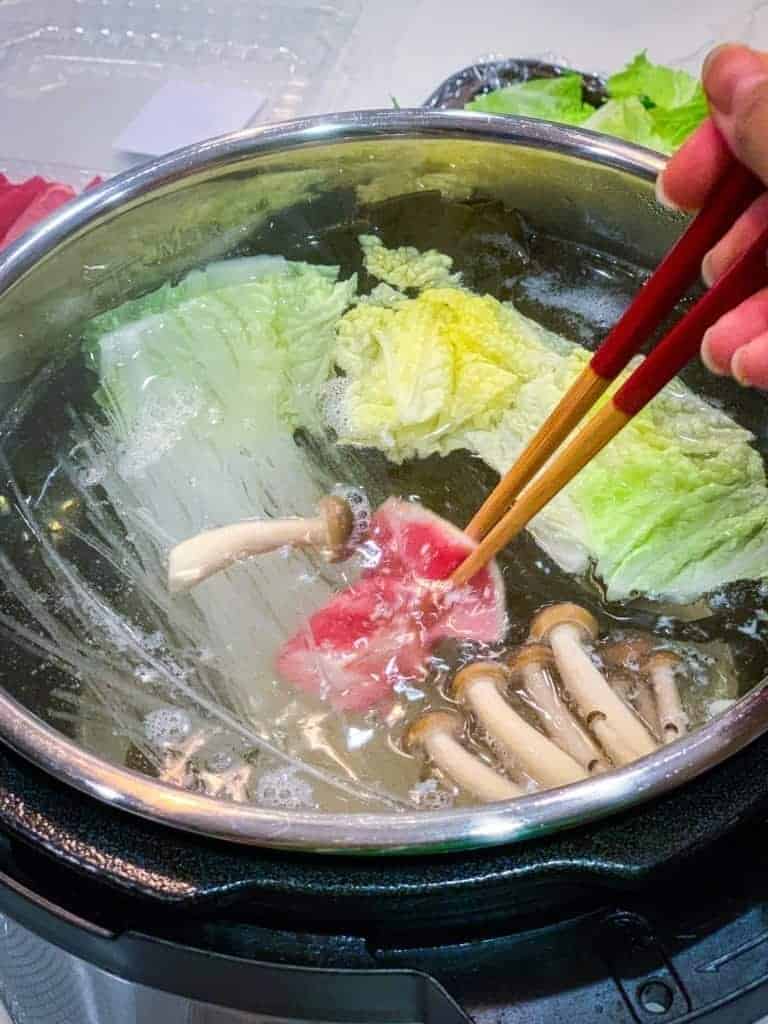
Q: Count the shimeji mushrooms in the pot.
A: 7